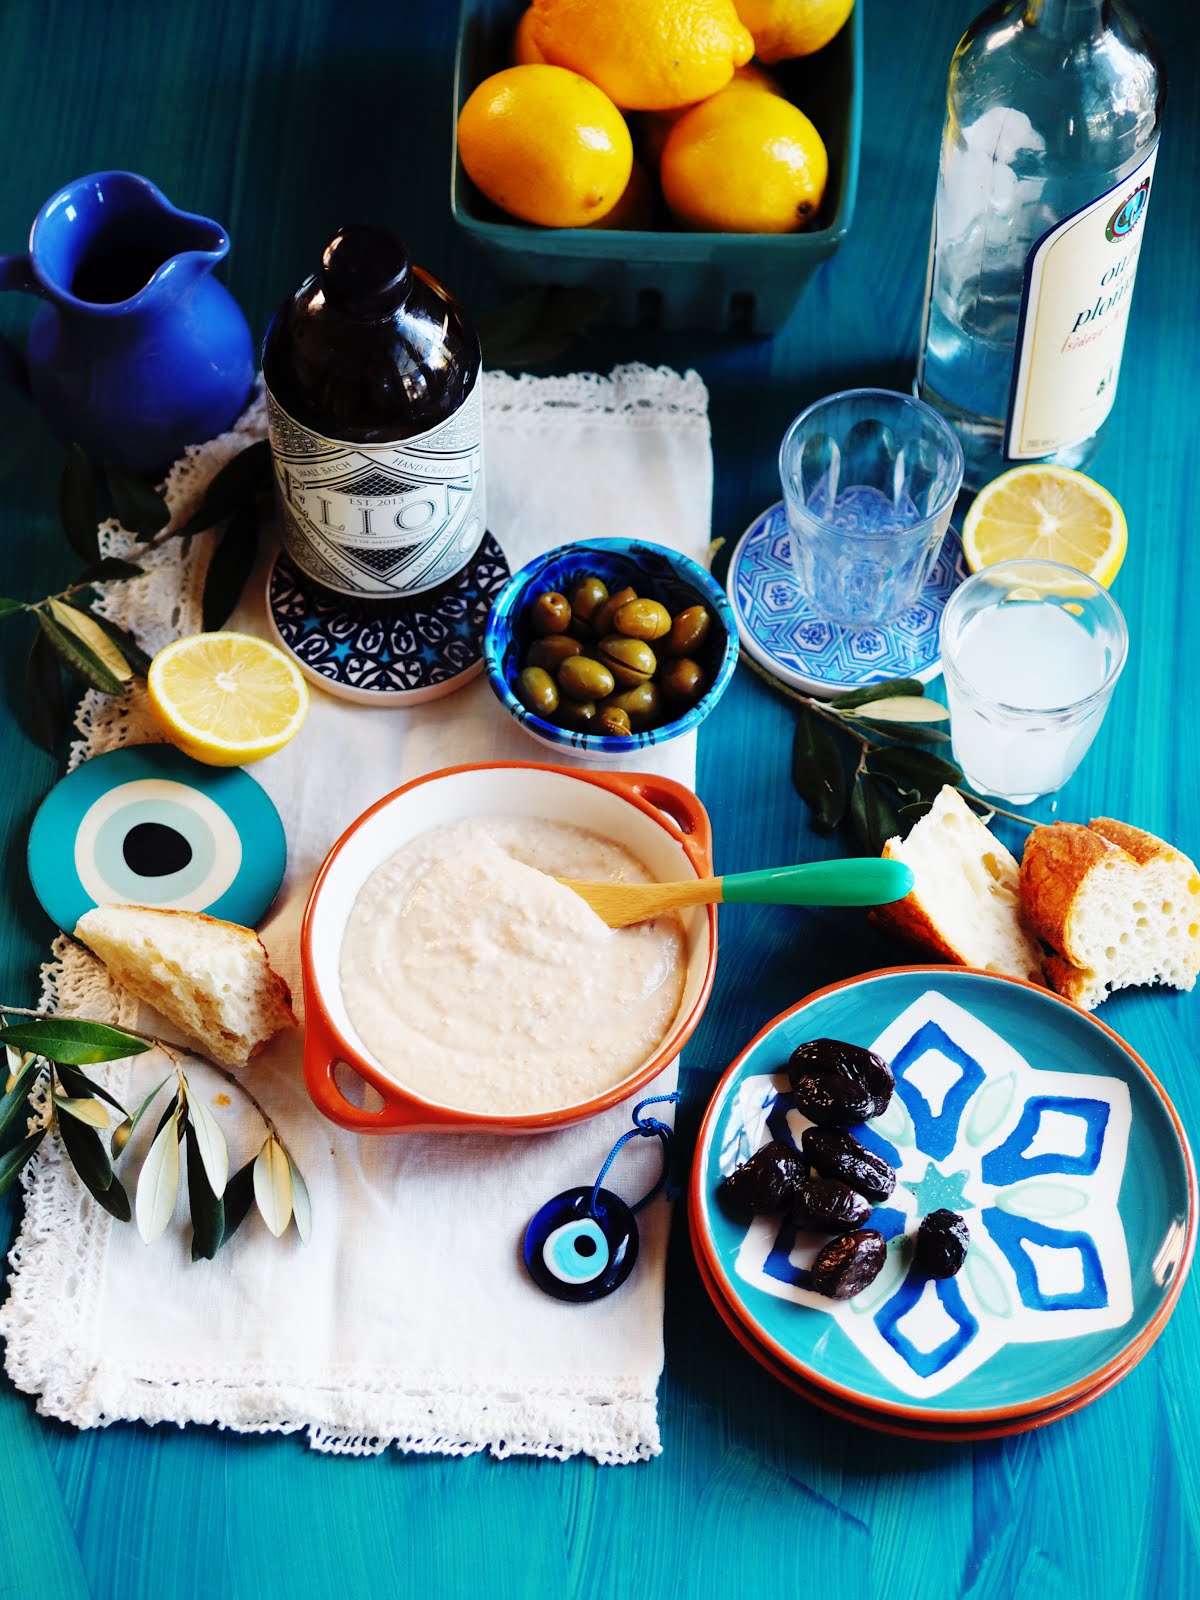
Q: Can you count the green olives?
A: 13